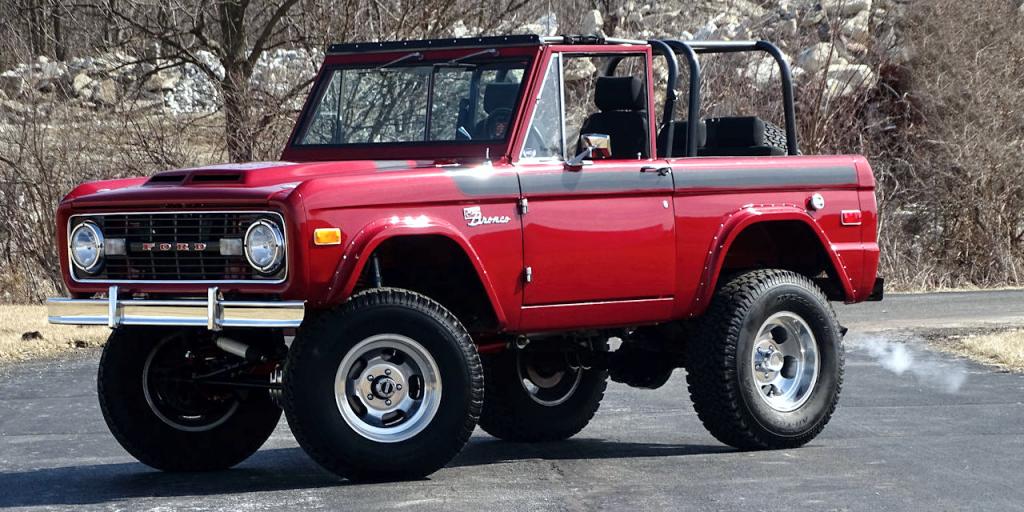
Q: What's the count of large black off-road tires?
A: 4